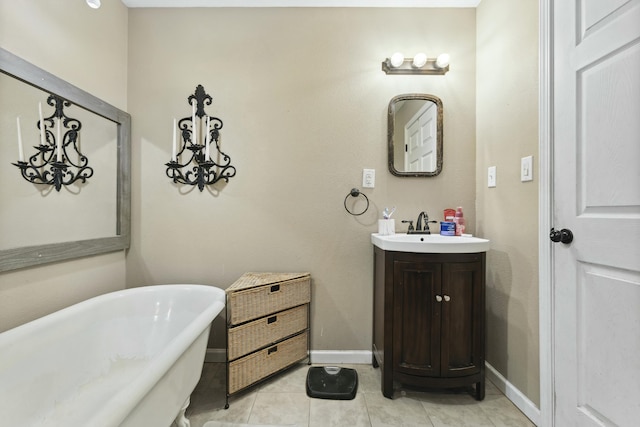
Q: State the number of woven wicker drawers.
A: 3